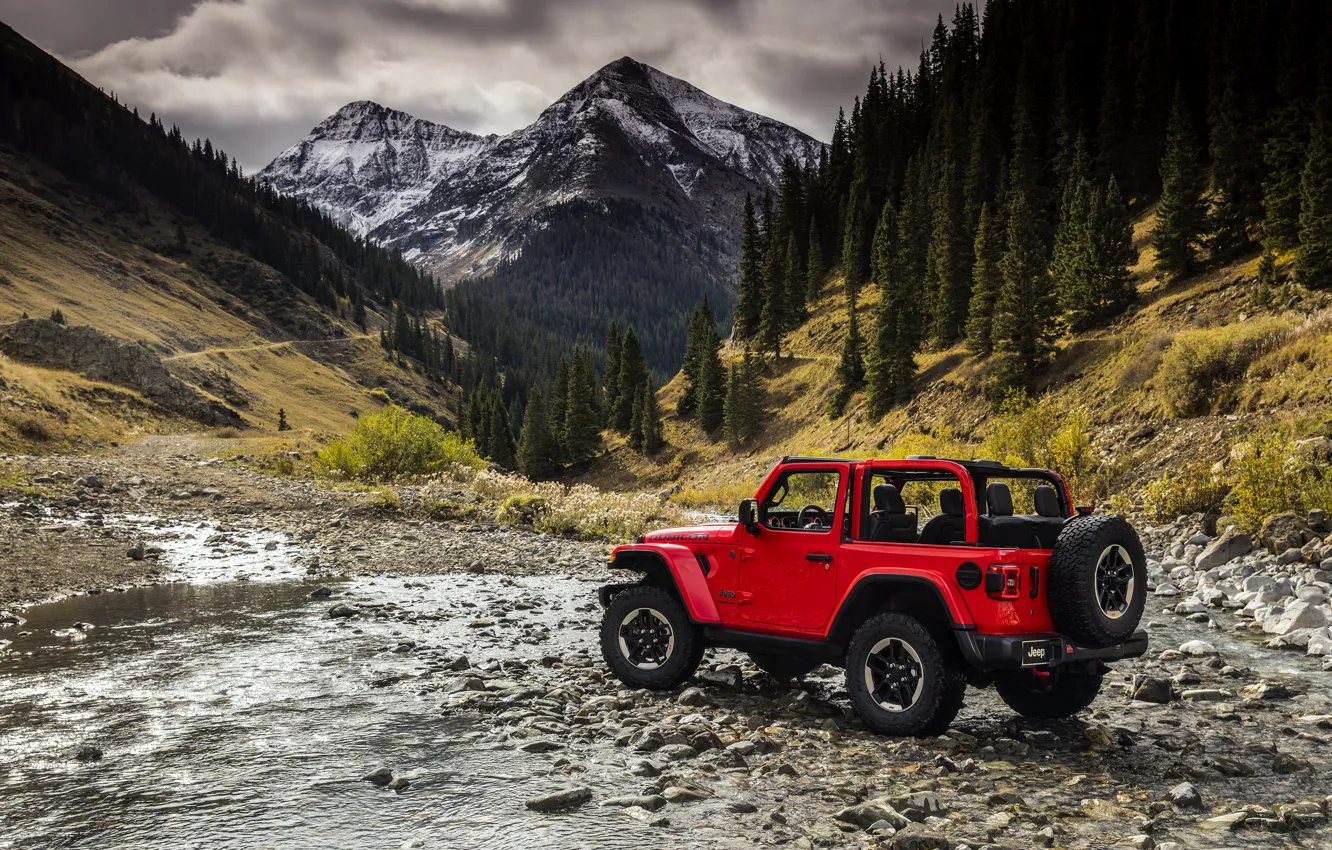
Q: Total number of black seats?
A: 4